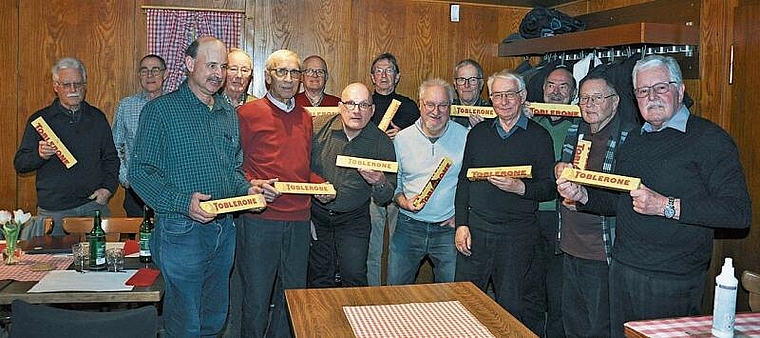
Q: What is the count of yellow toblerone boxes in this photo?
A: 12